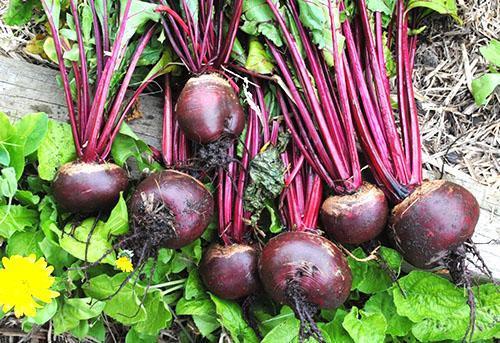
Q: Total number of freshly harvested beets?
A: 7